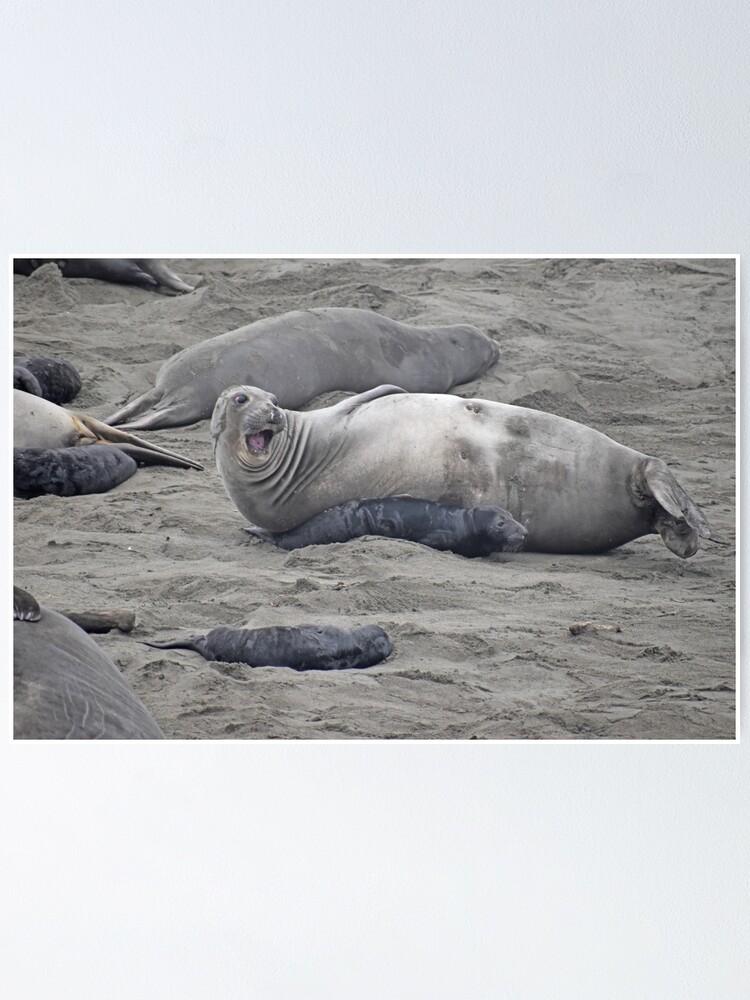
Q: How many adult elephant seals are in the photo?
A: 5